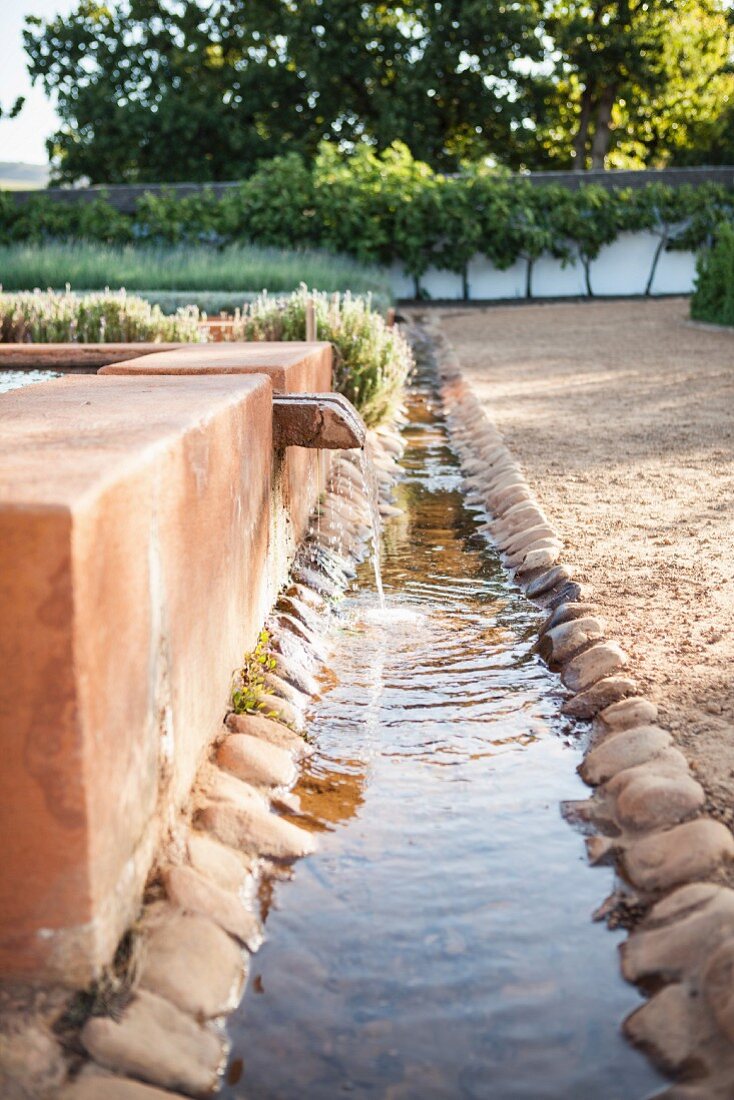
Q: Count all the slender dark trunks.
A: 5